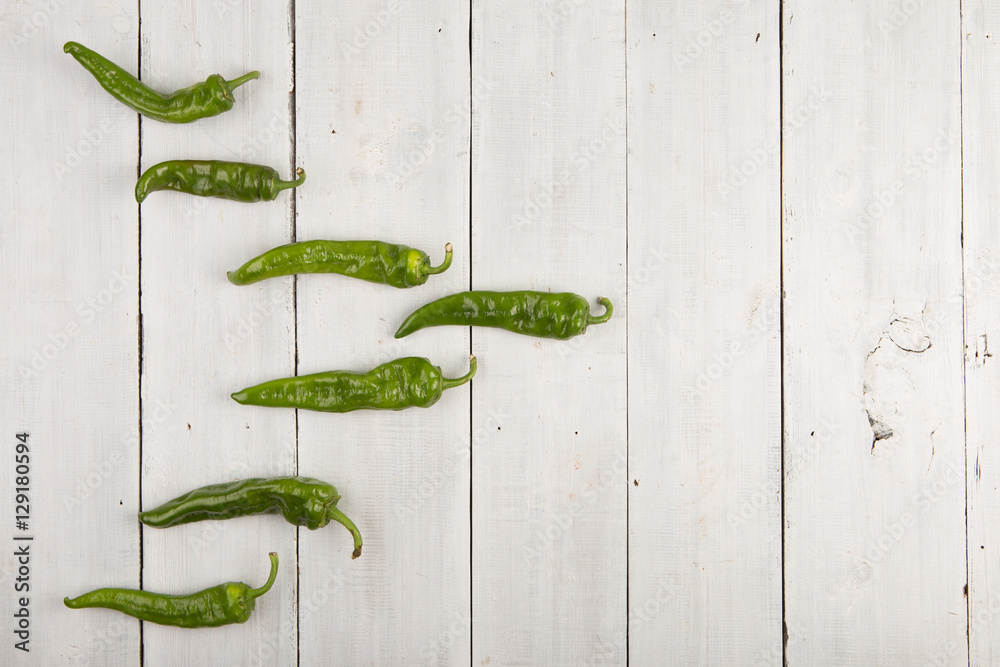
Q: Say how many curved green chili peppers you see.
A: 7